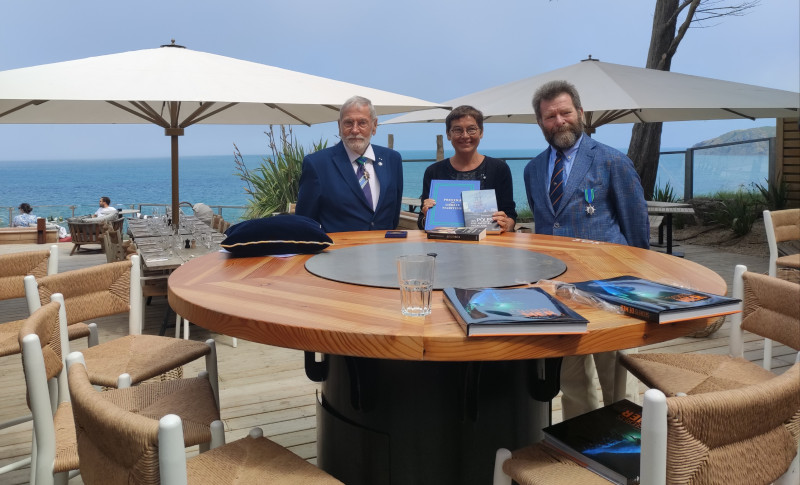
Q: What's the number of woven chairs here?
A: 7